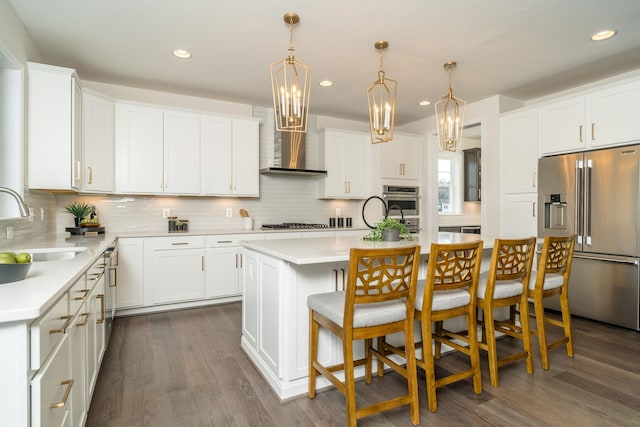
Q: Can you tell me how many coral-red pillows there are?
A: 0